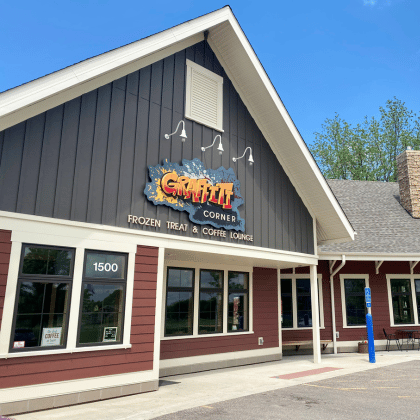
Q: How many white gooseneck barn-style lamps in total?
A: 3